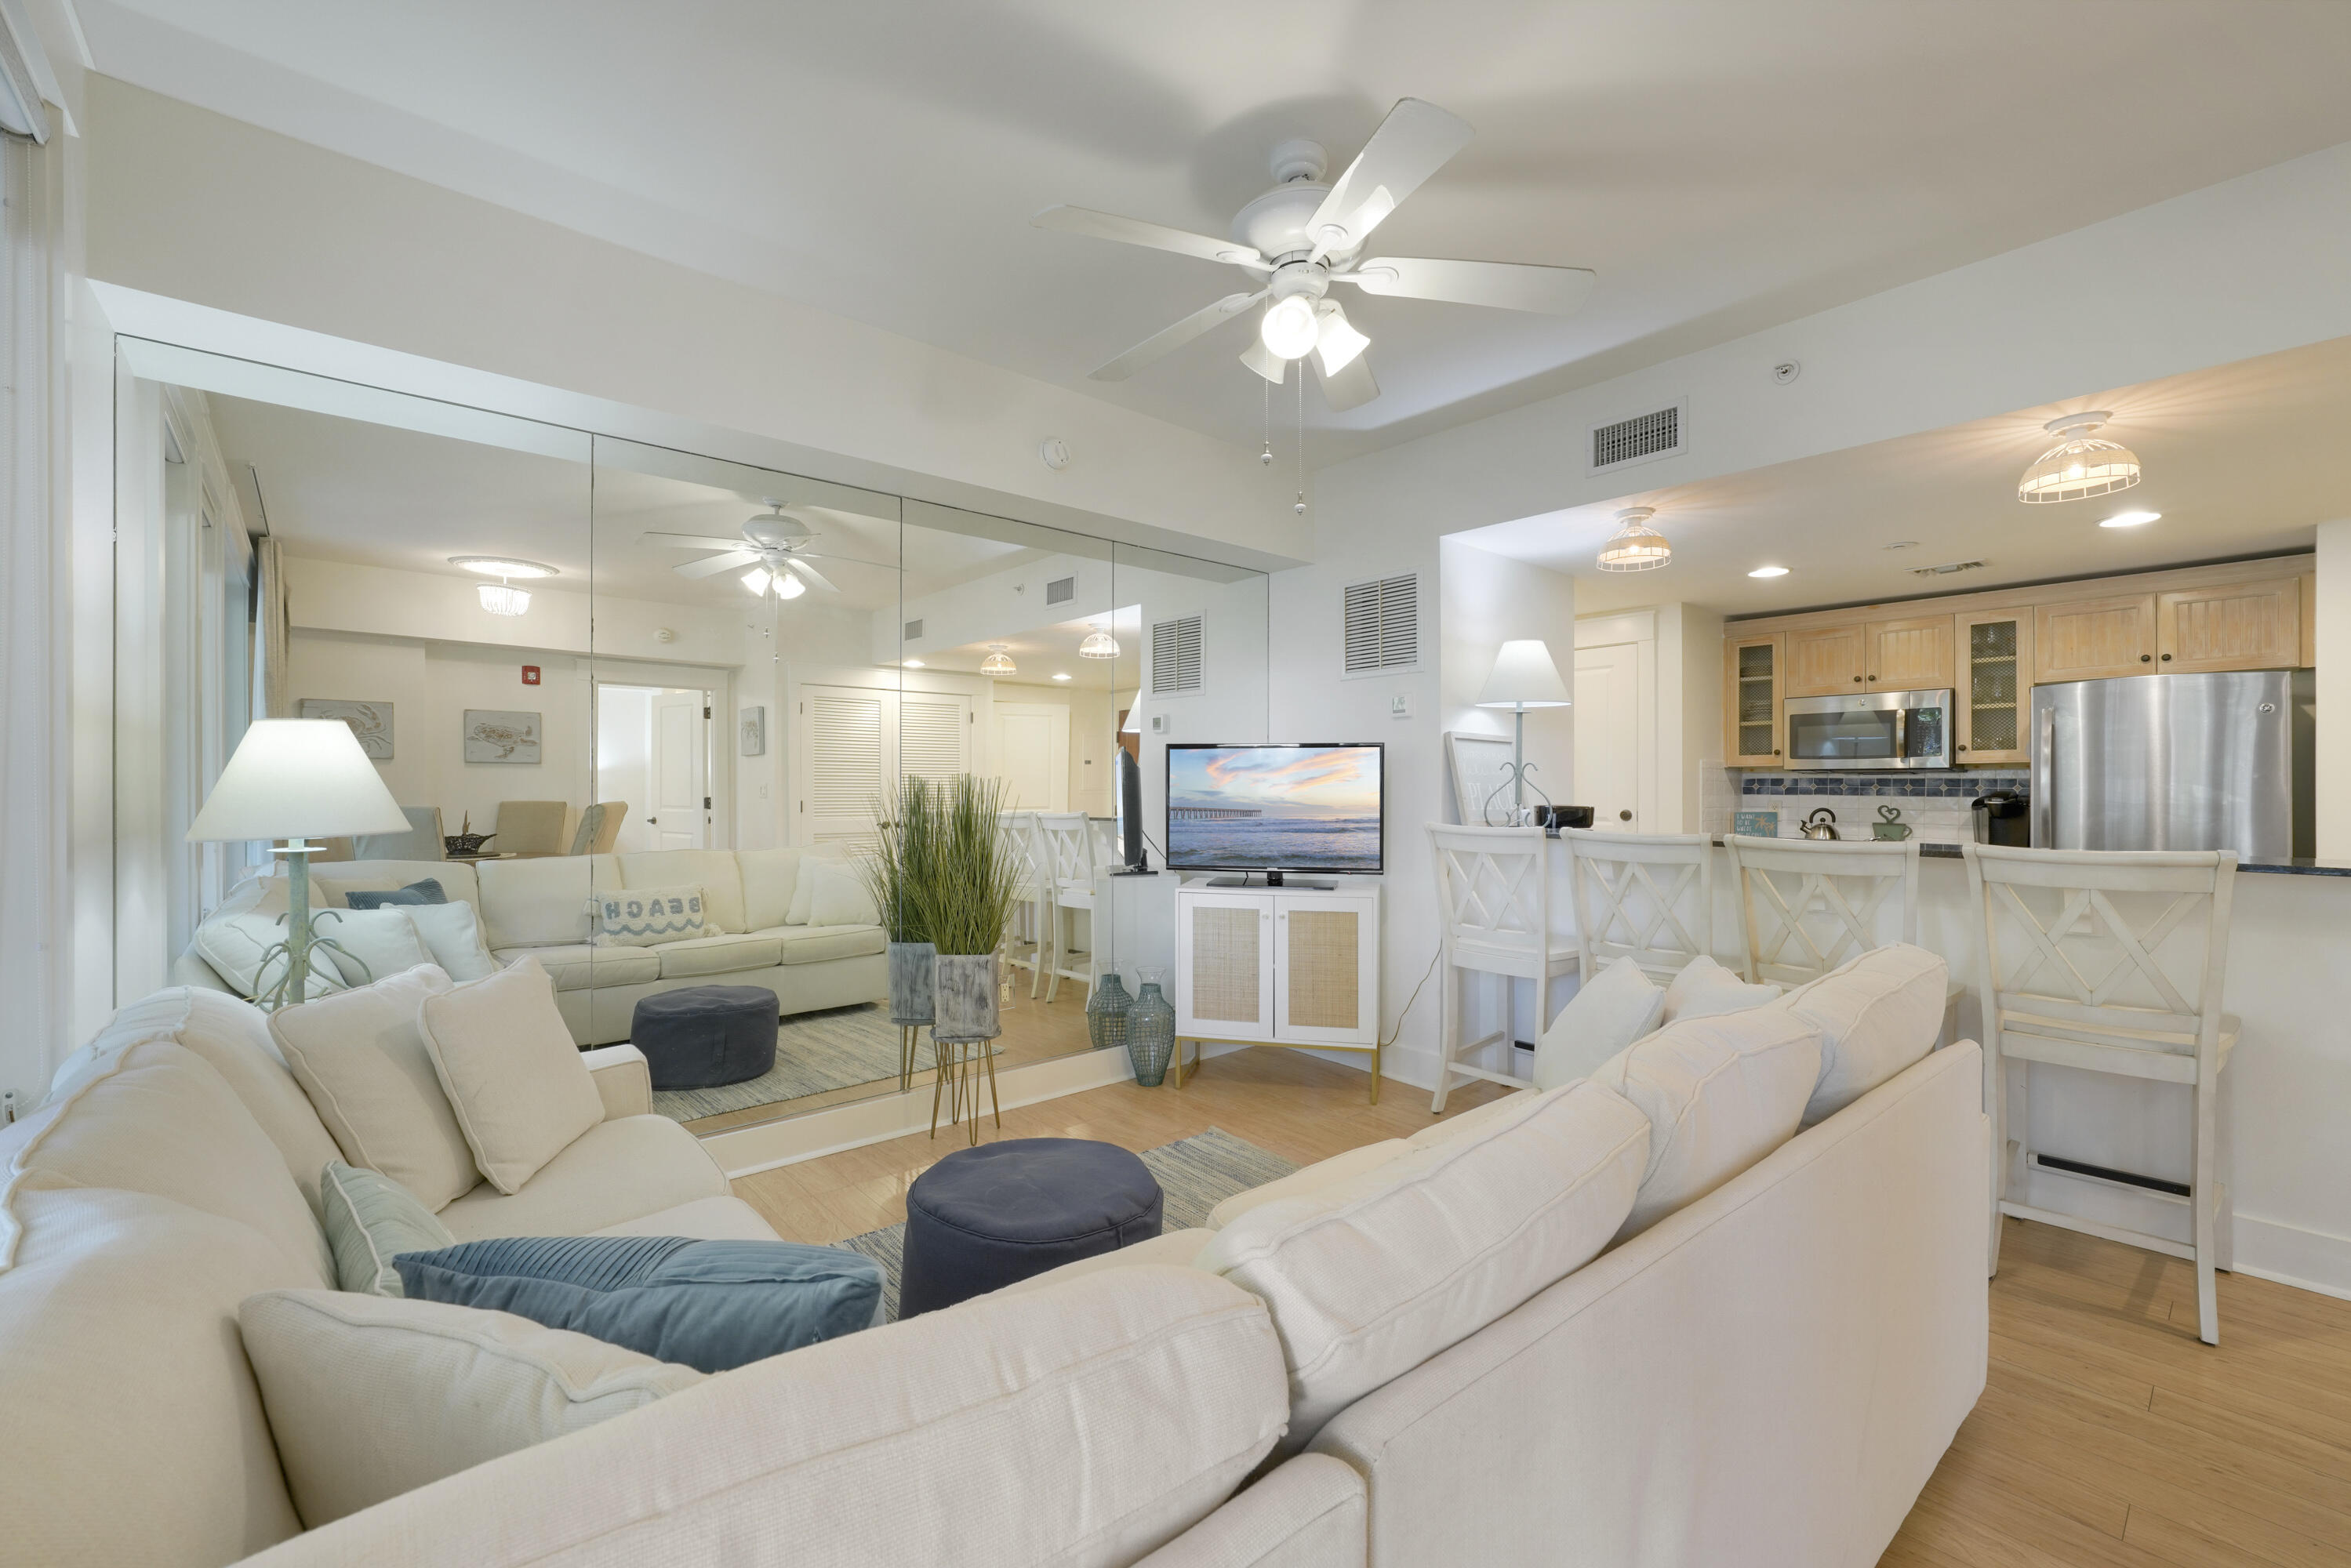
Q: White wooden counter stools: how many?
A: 4